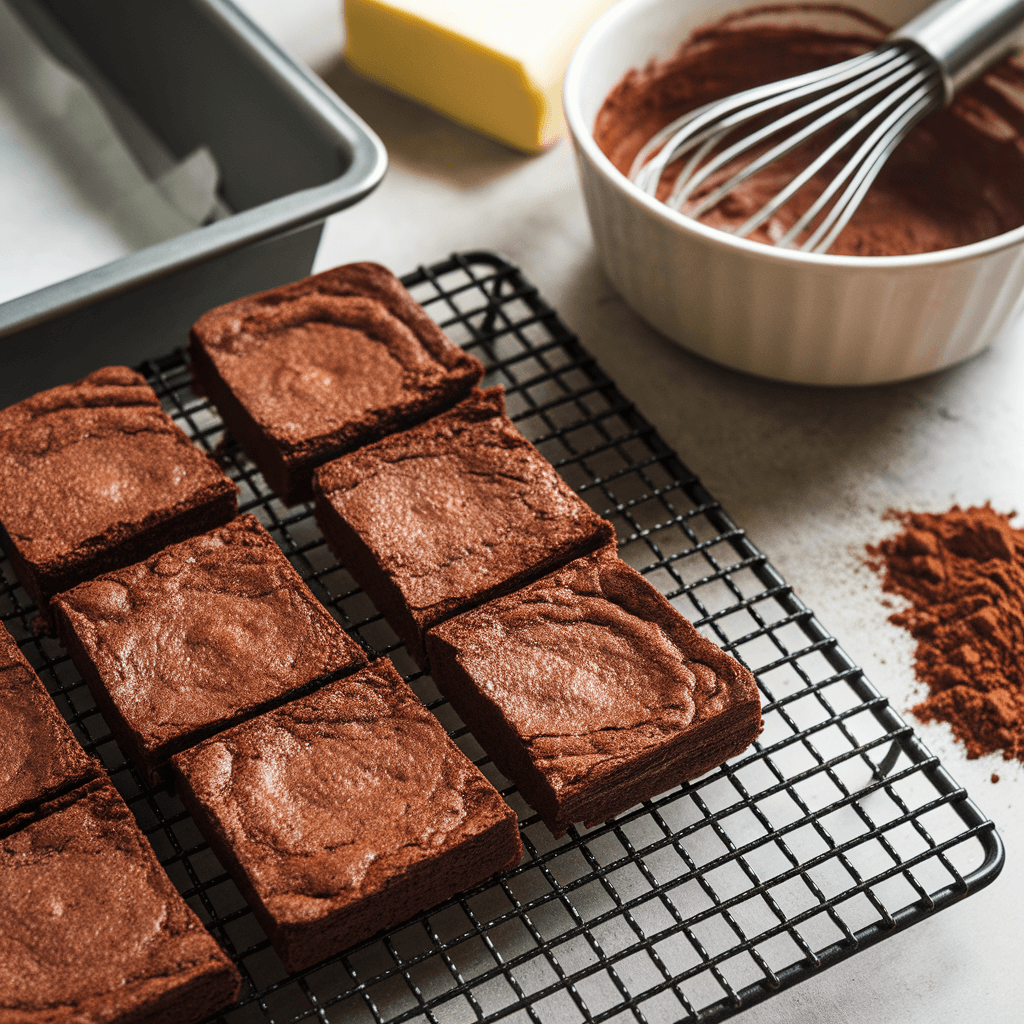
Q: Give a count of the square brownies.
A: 8